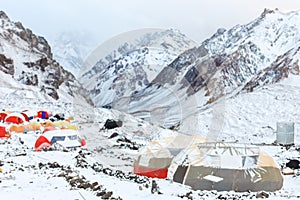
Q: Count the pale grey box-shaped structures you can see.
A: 1